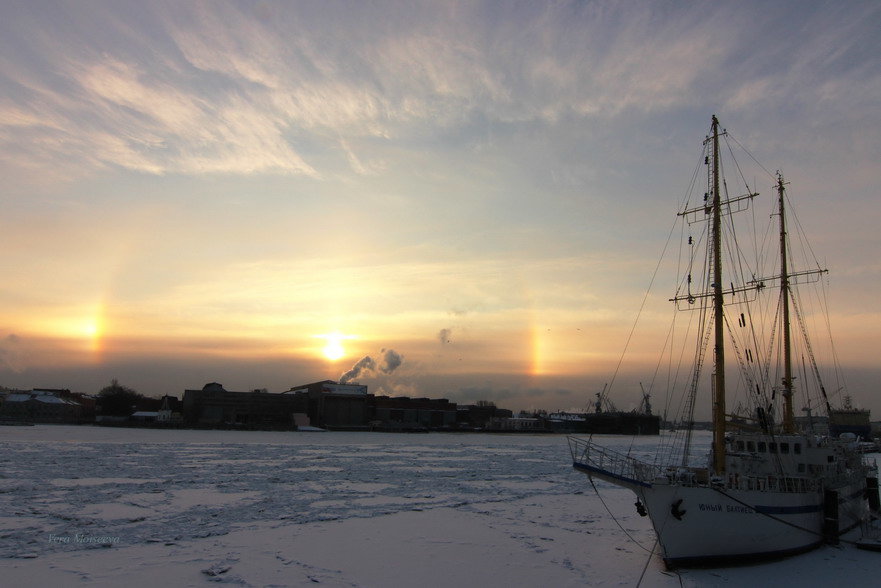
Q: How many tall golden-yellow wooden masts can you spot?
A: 2